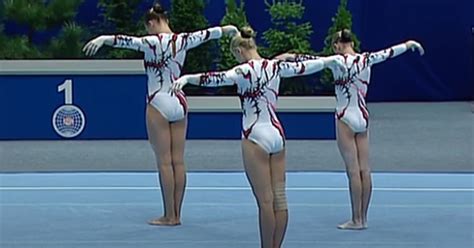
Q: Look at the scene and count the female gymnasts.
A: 3